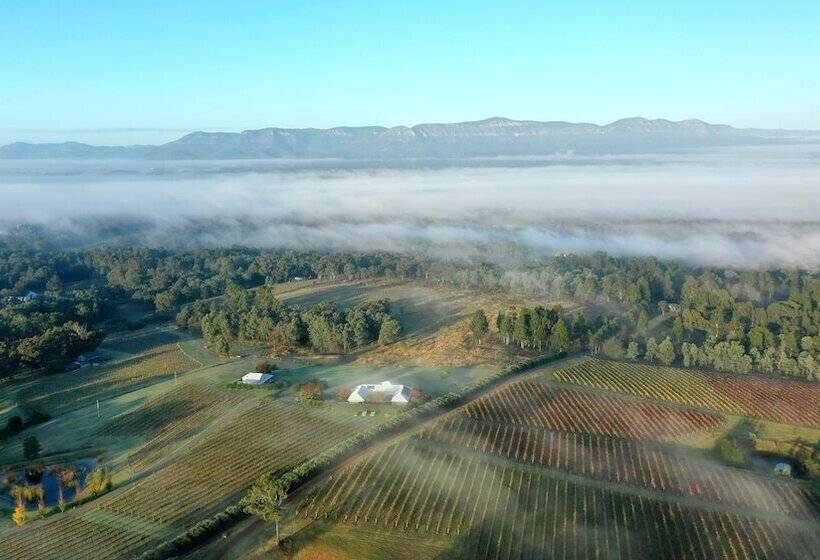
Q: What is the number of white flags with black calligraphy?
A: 0